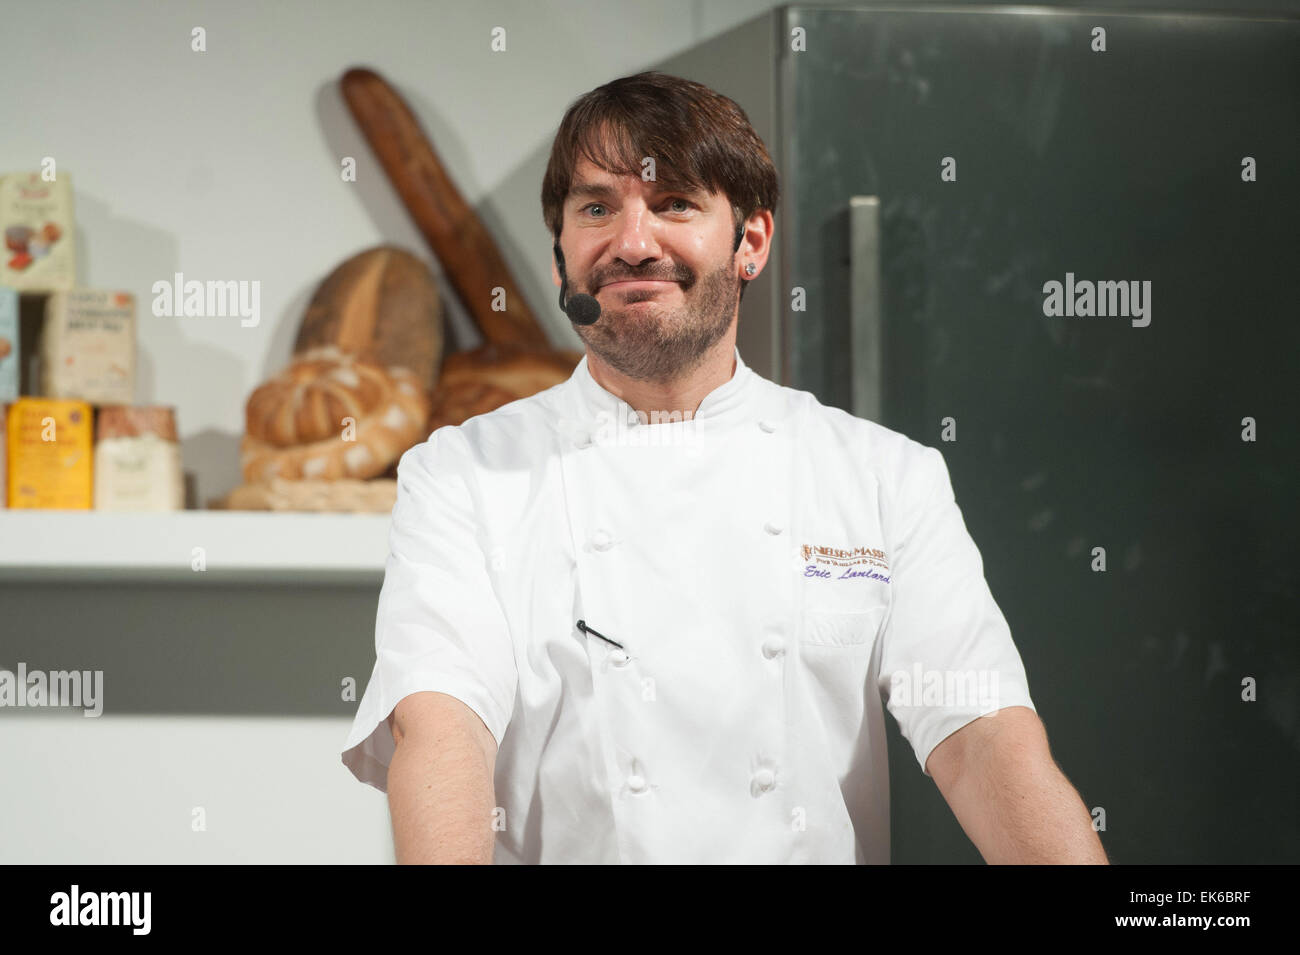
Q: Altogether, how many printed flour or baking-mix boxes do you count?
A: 5